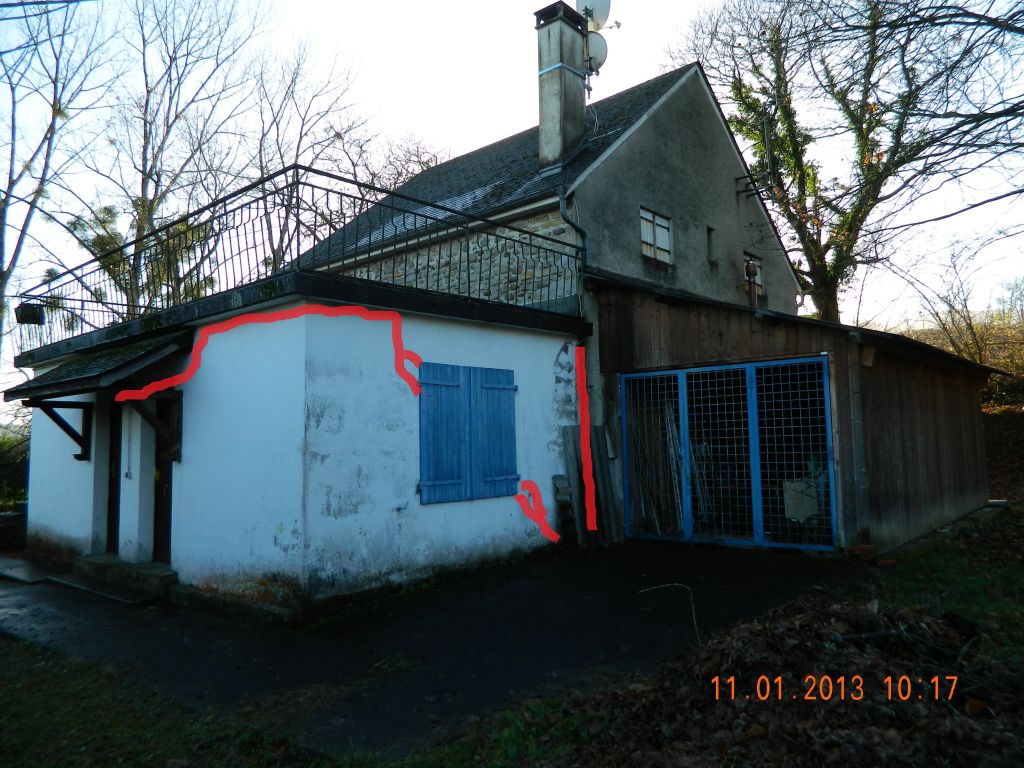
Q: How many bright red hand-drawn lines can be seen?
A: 3